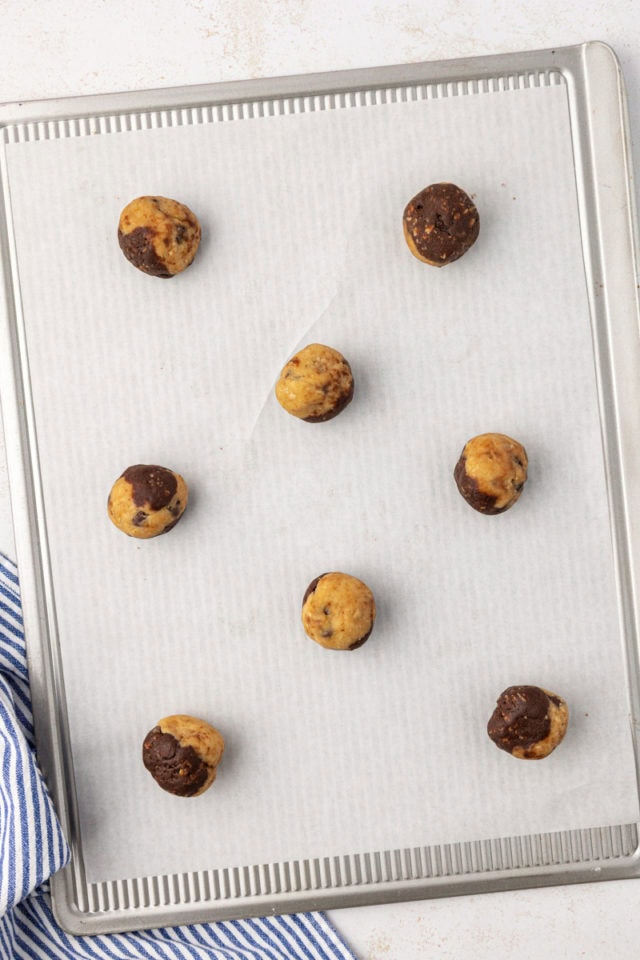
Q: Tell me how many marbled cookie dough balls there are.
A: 8